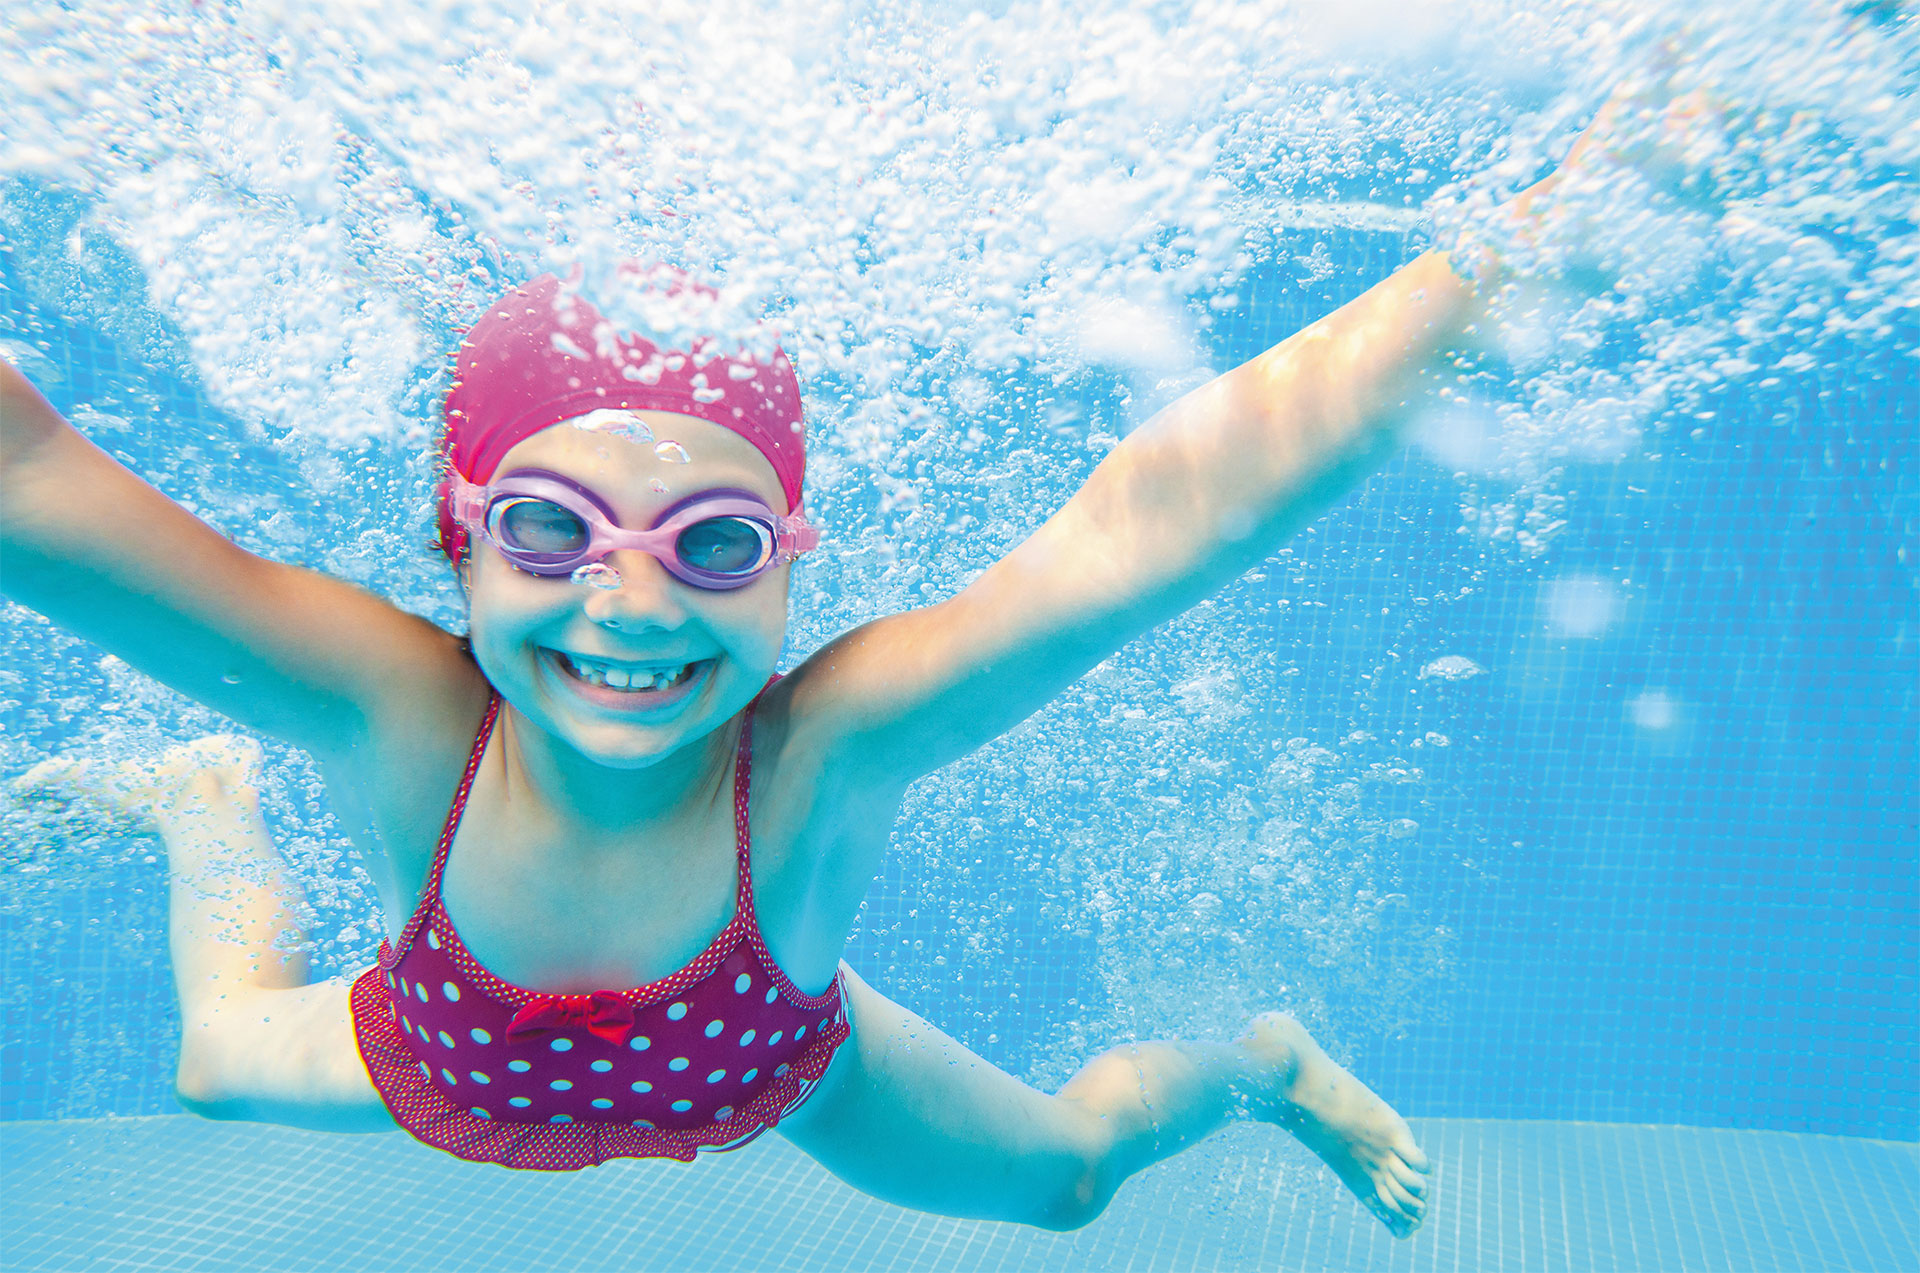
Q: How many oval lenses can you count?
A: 2